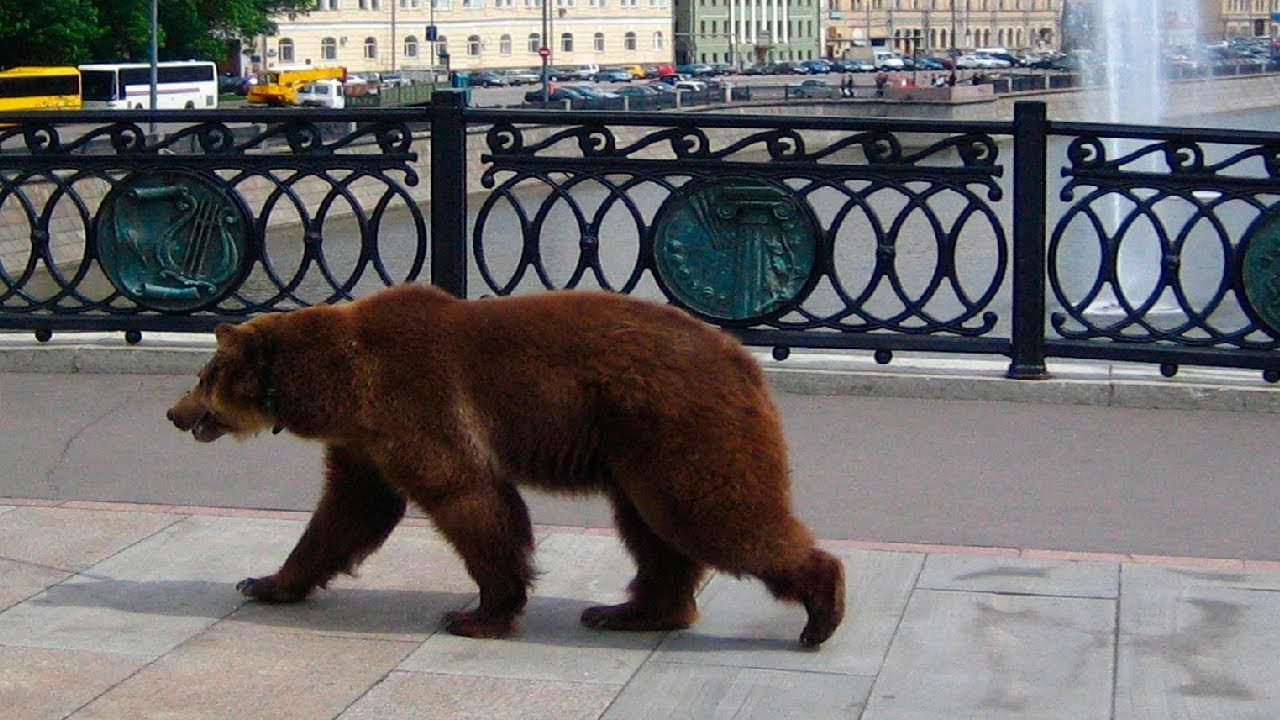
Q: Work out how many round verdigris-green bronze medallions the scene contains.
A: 3